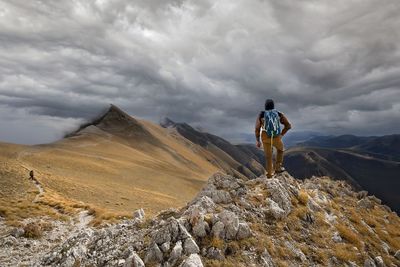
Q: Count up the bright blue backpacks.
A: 1